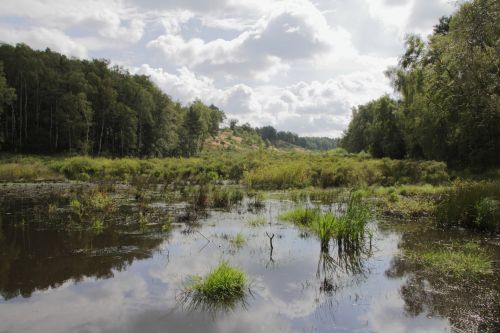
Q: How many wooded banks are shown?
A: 2